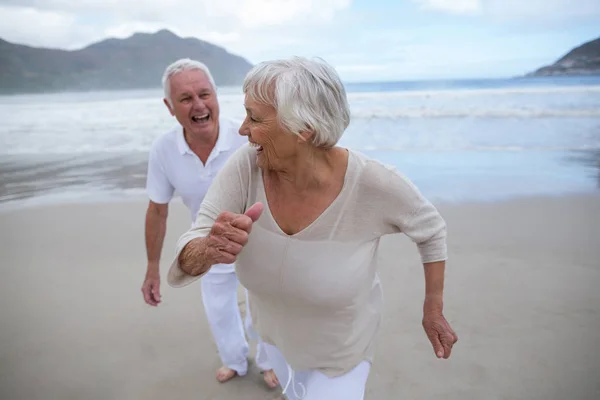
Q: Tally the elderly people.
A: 2